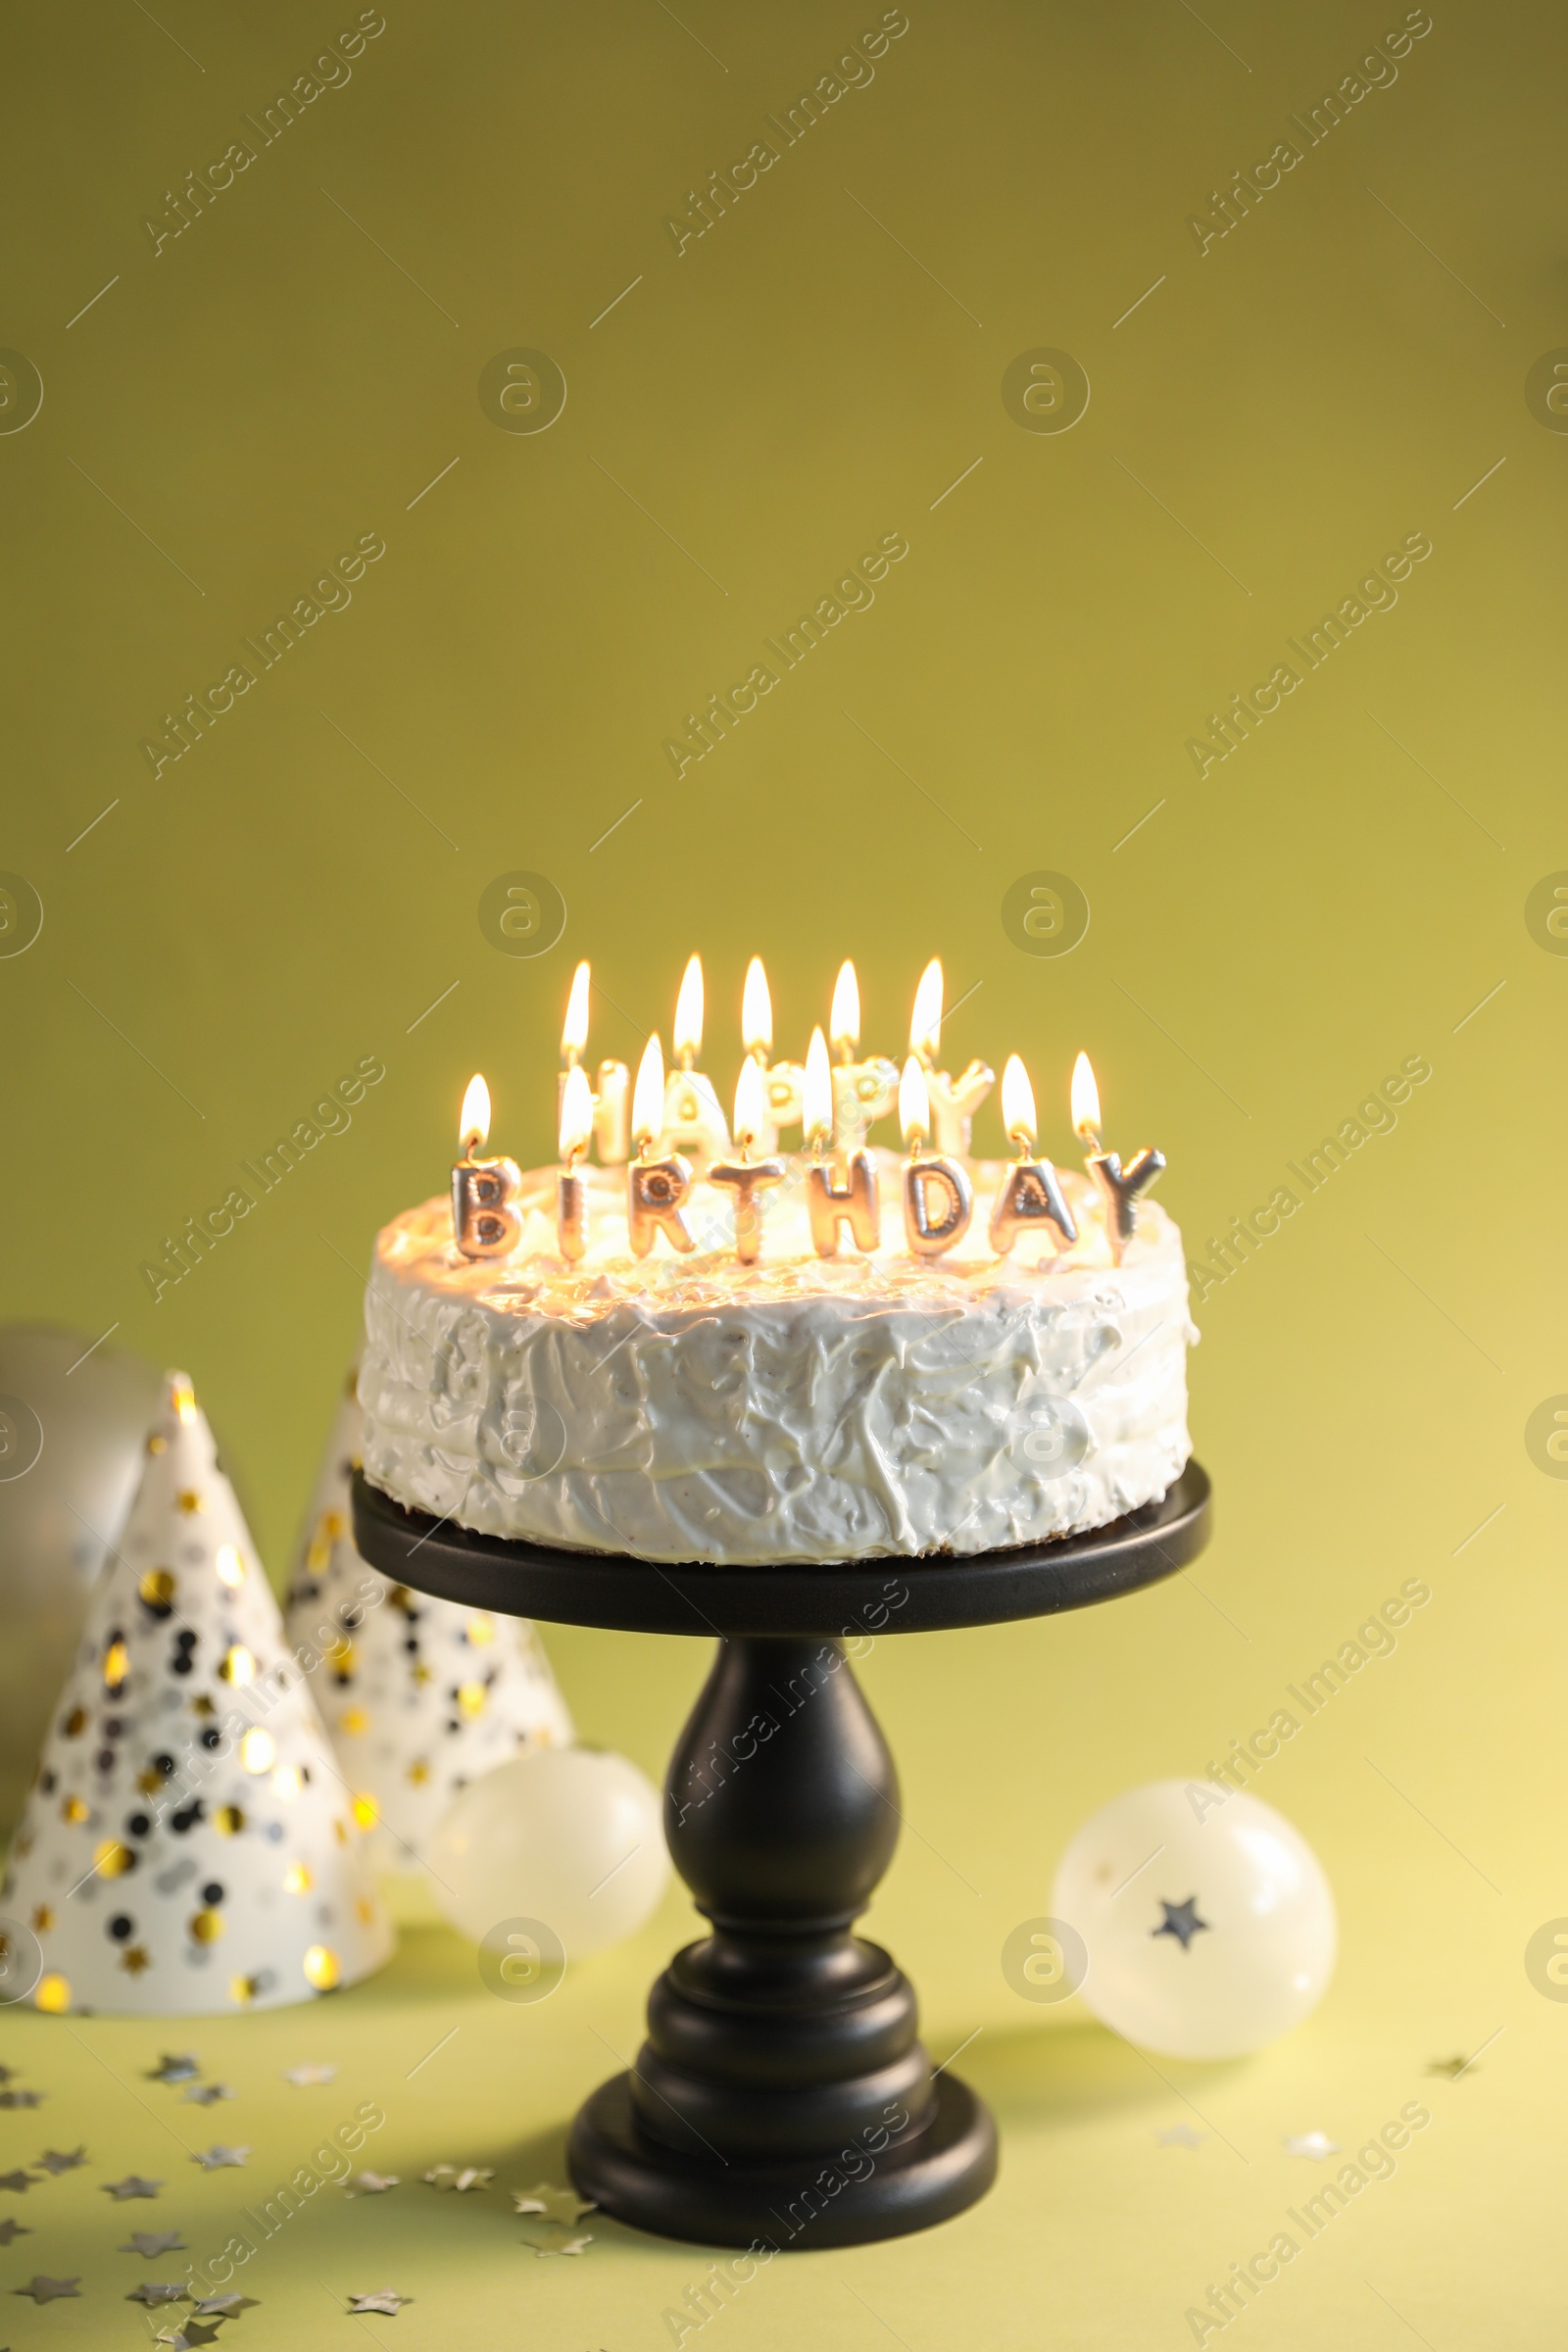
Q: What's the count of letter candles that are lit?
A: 13